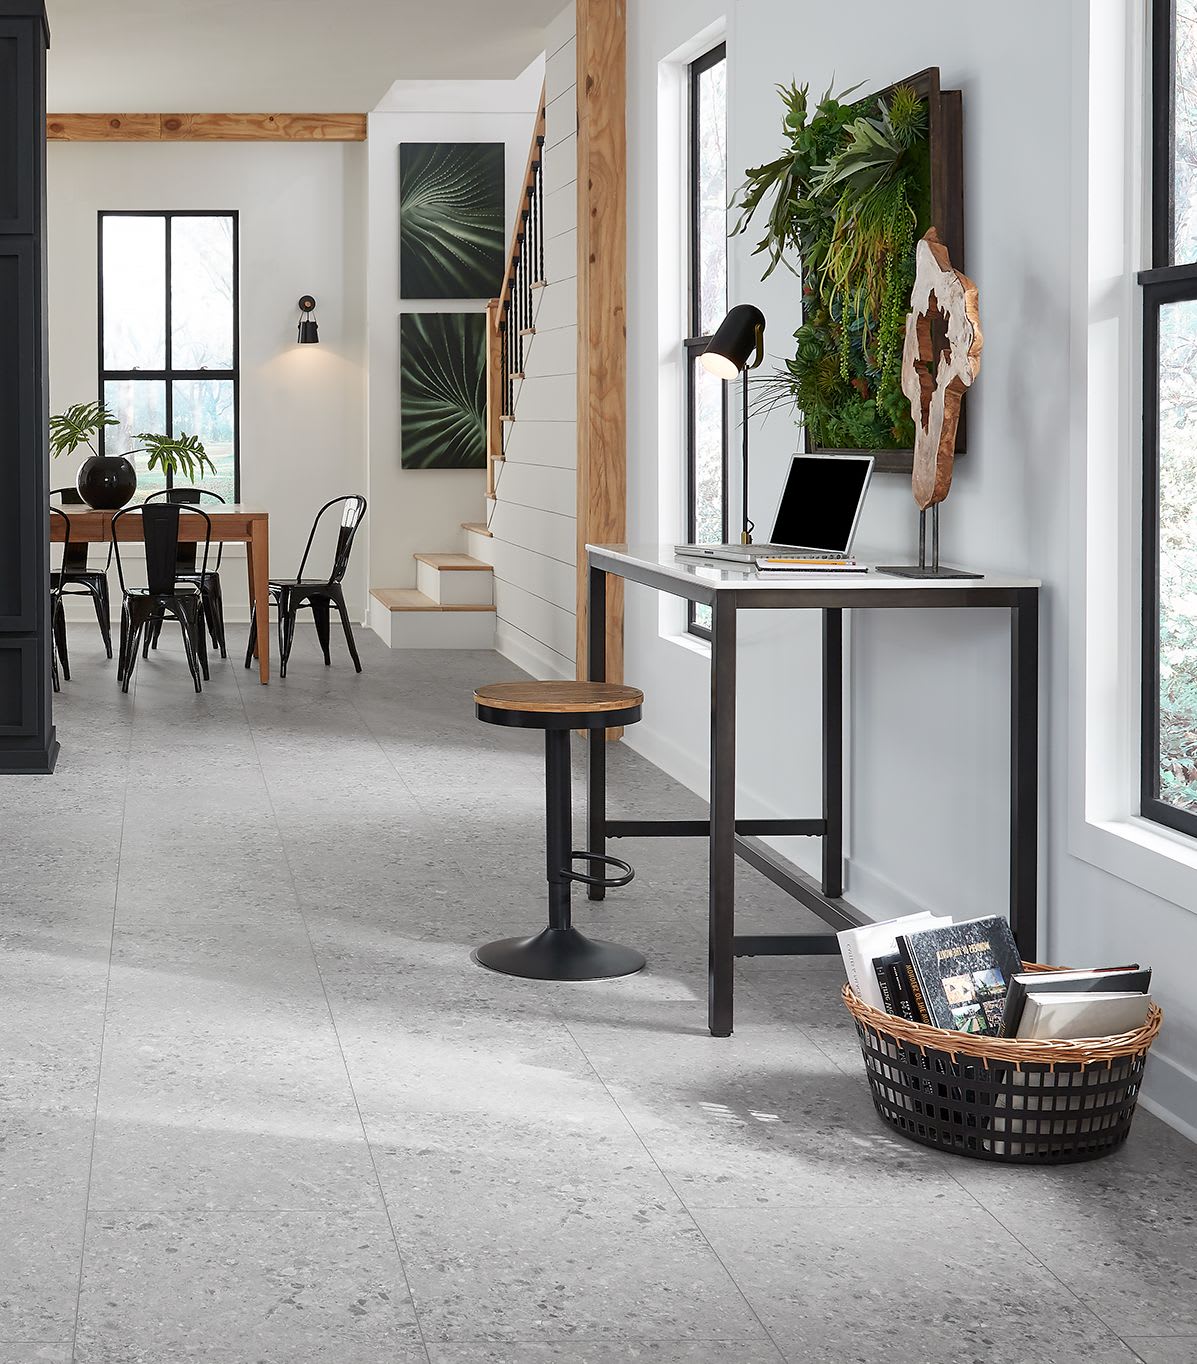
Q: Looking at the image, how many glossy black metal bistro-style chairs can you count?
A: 5